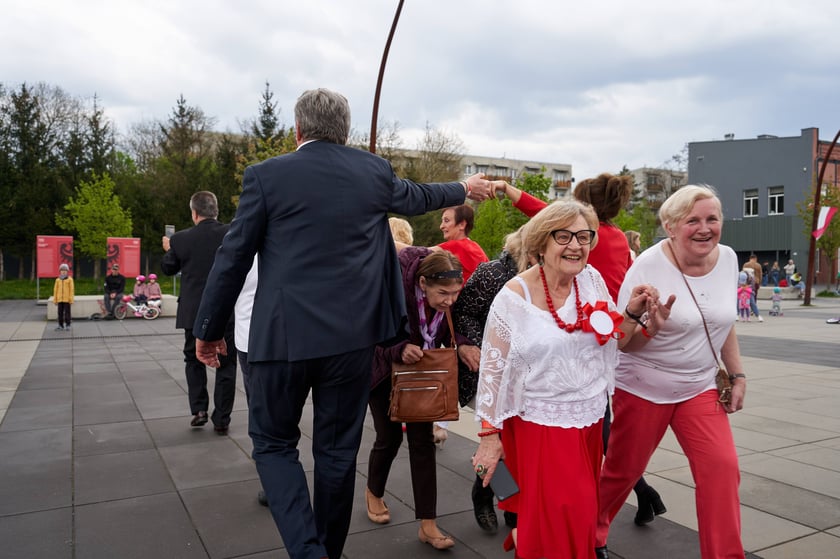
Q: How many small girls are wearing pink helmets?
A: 2